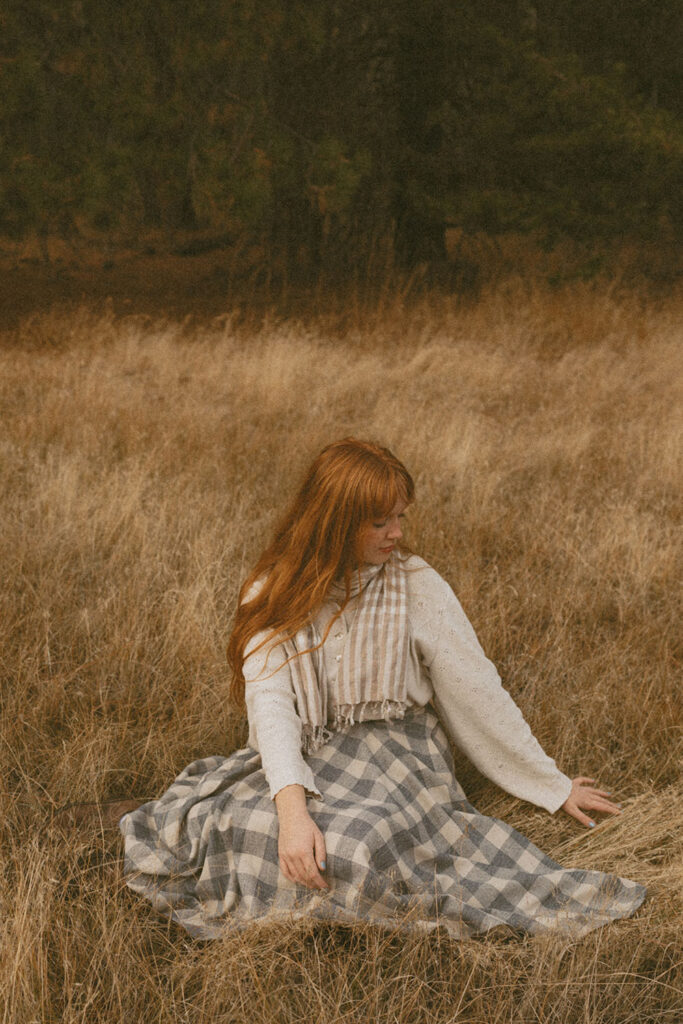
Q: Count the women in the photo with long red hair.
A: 1